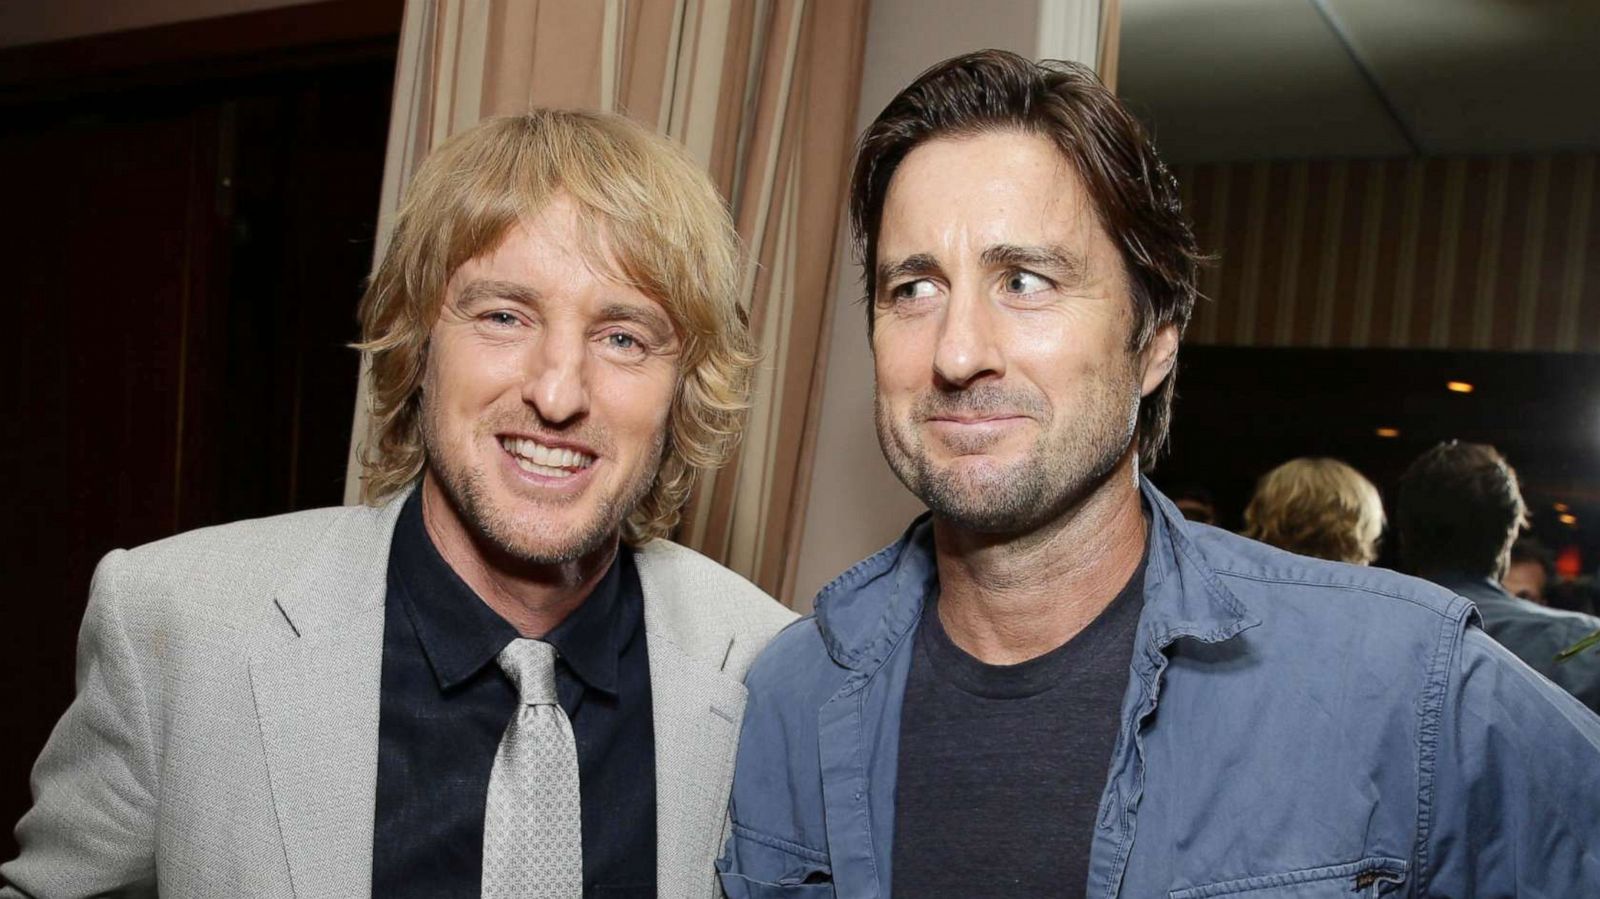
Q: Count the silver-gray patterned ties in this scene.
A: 1